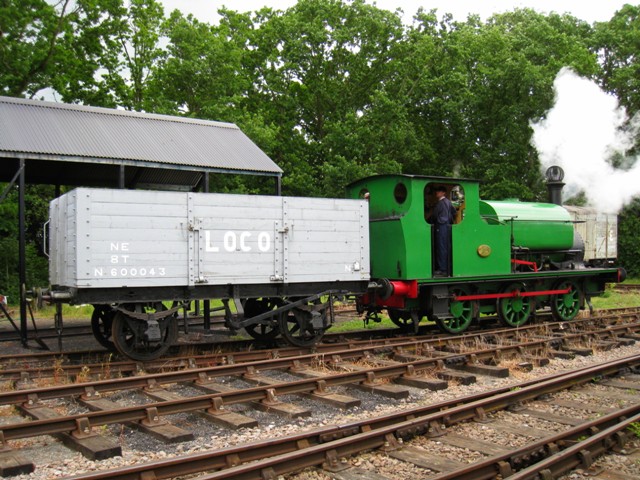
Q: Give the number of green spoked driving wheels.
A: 3